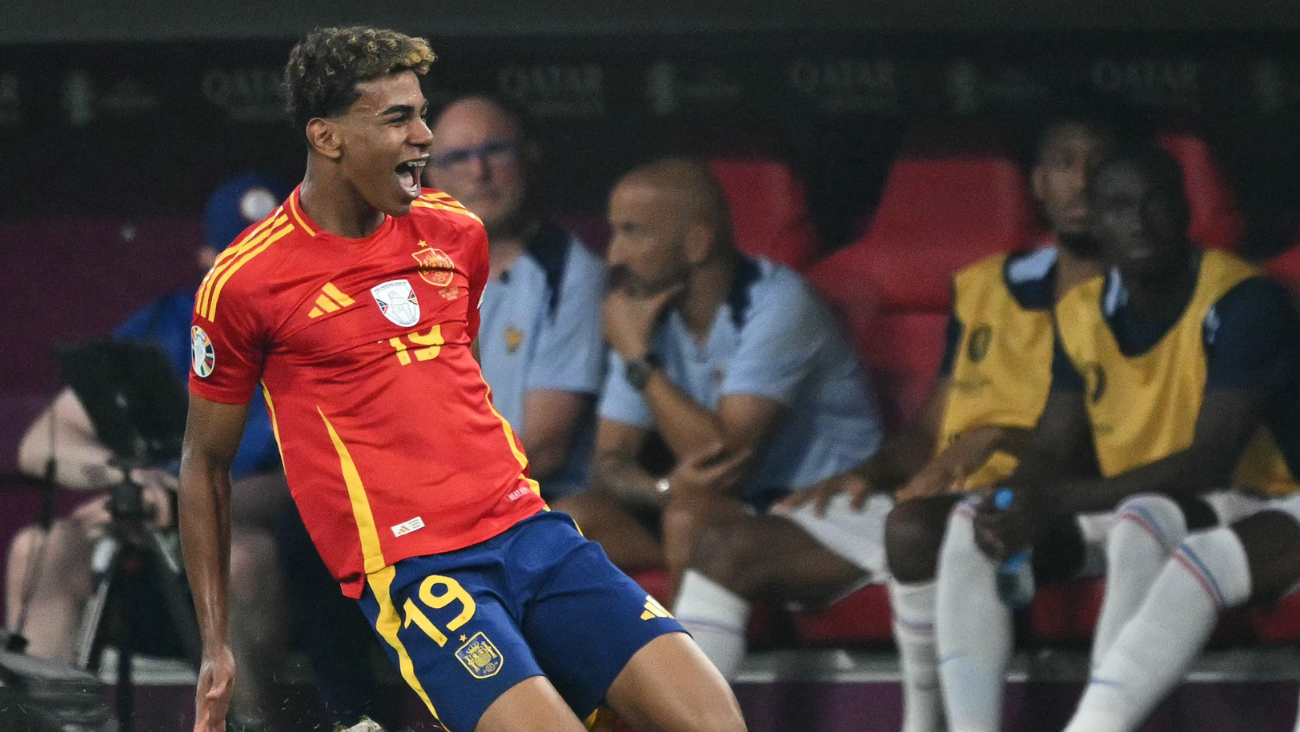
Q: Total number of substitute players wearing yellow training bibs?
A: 2